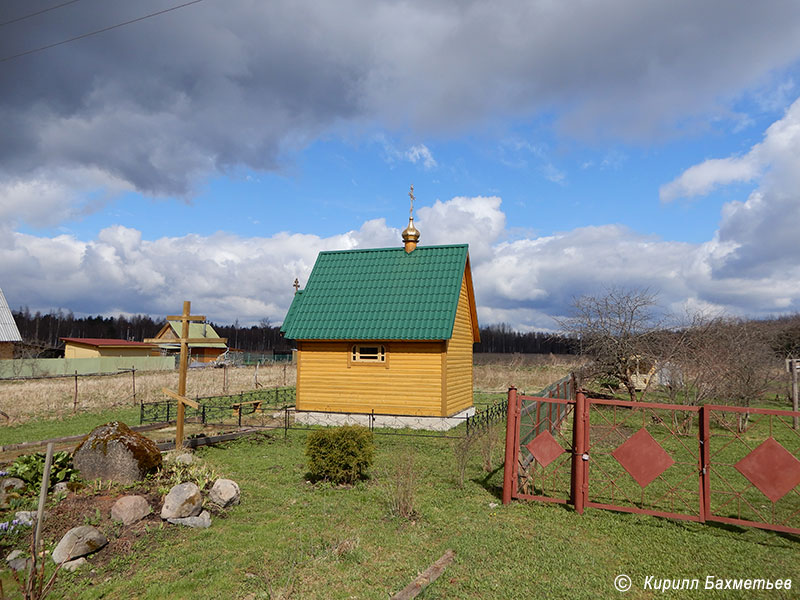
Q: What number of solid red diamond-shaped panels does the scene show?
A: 3